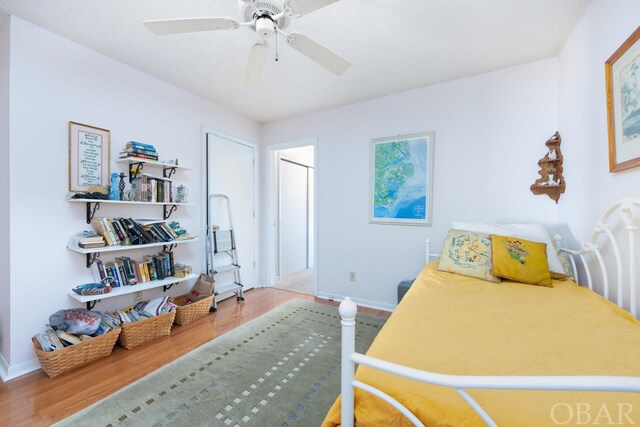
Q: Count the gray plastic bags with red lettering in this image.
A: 1